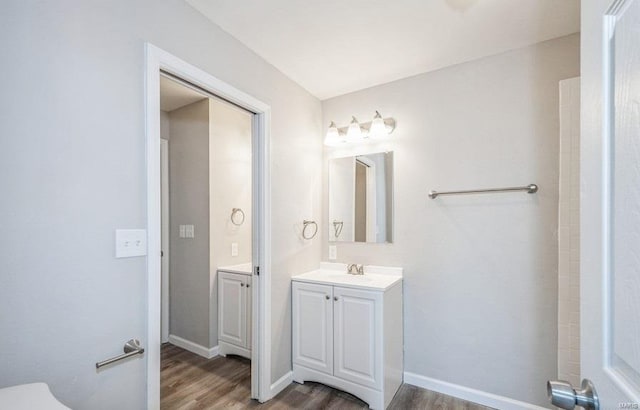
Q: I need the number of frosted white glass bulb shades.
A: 3